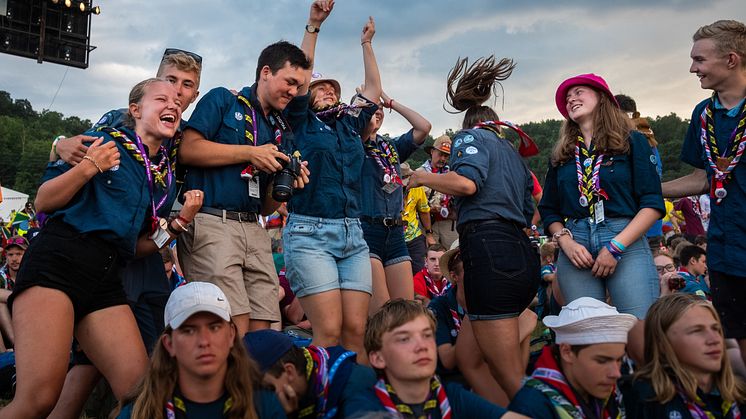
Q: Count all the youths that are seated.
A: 5